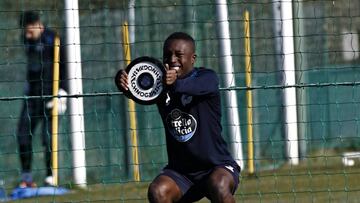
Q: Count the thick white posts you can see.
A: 3